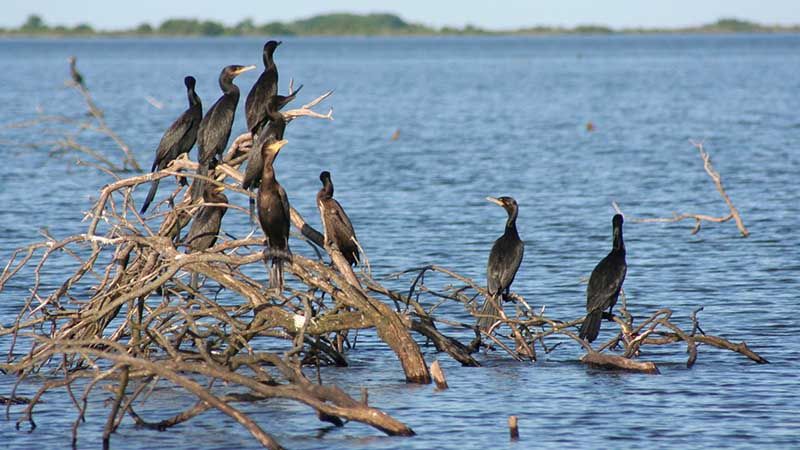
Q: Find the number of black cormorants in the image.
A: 9